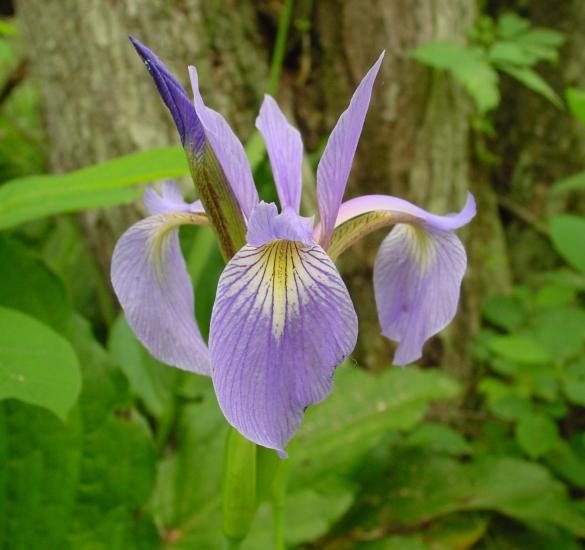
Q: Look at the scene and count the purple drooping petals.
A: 3